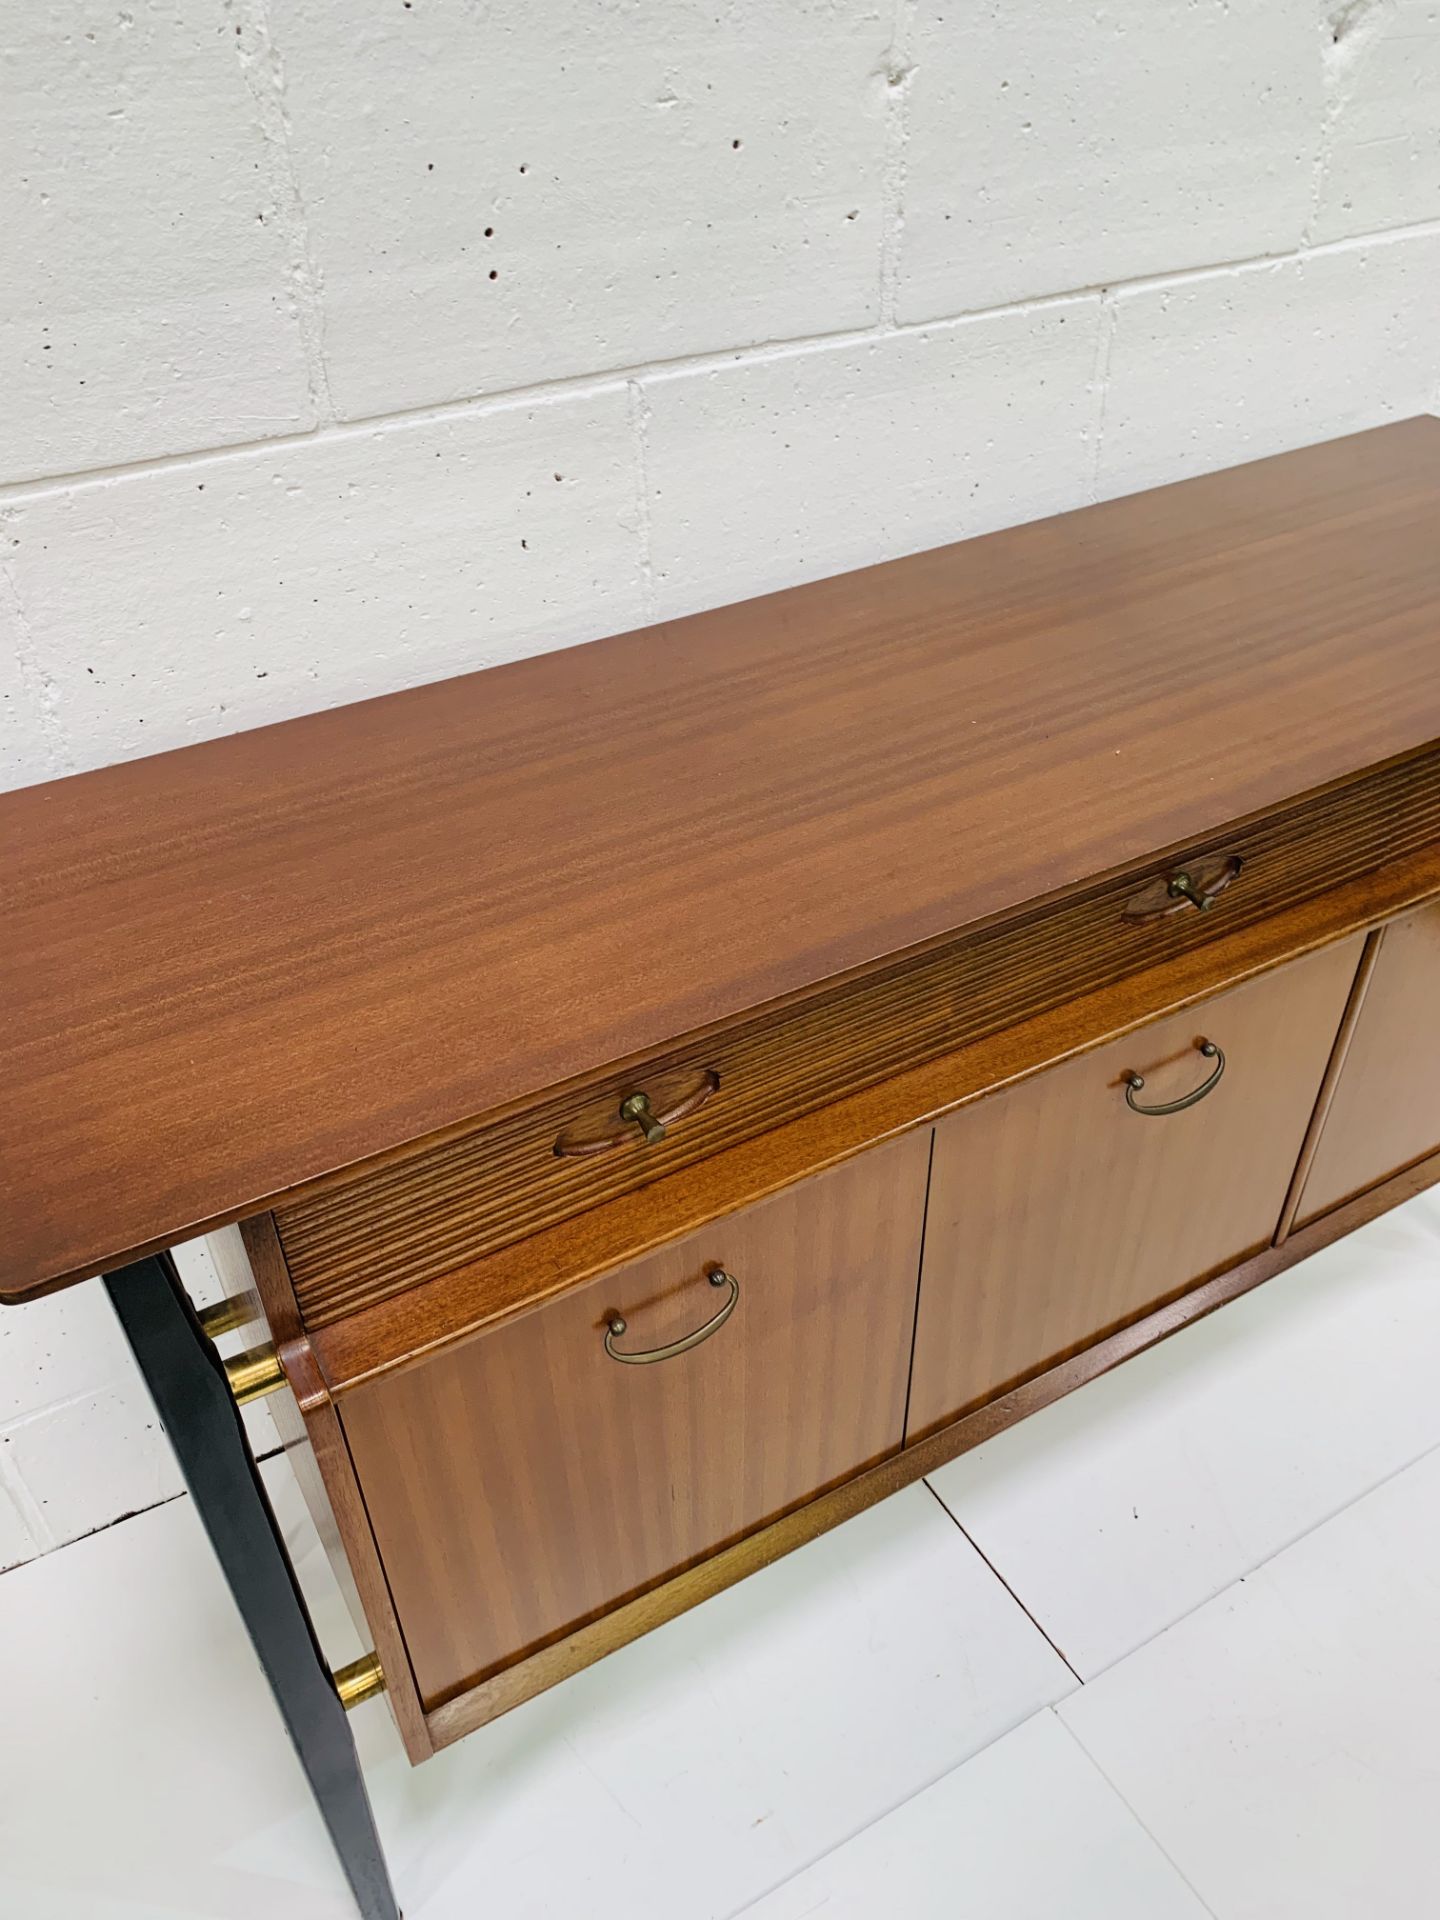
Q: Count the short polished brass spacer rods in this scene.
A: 3